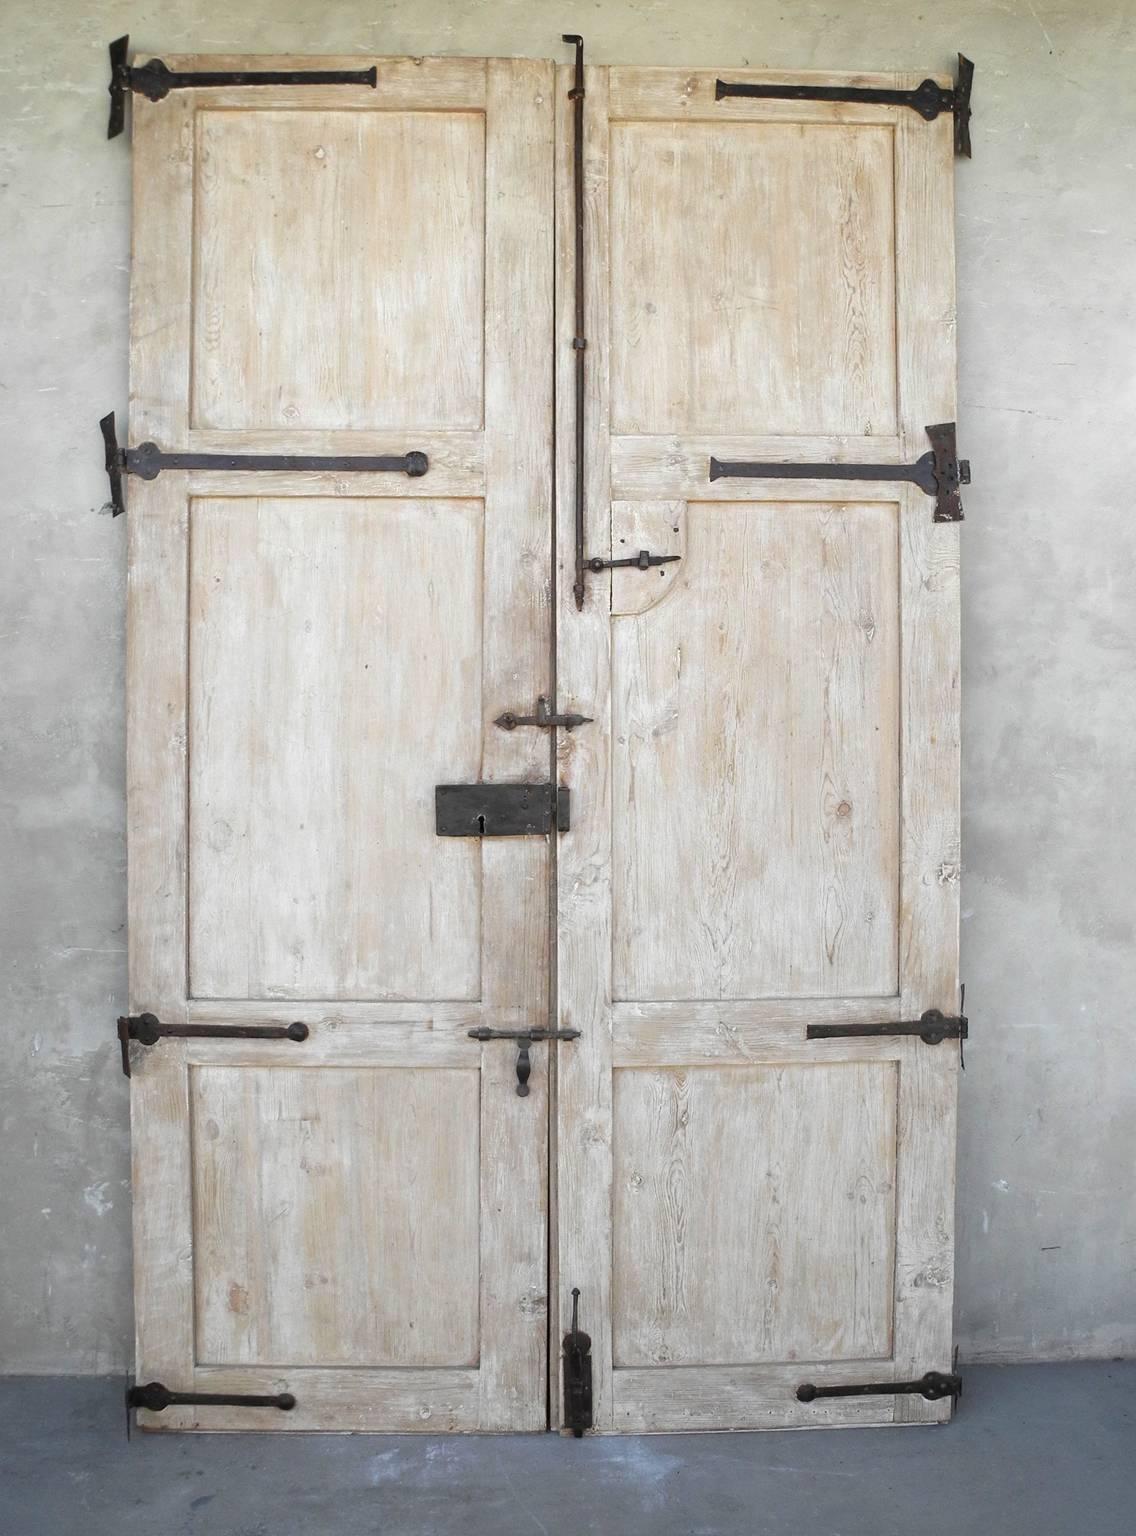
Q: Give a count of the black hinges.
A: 8